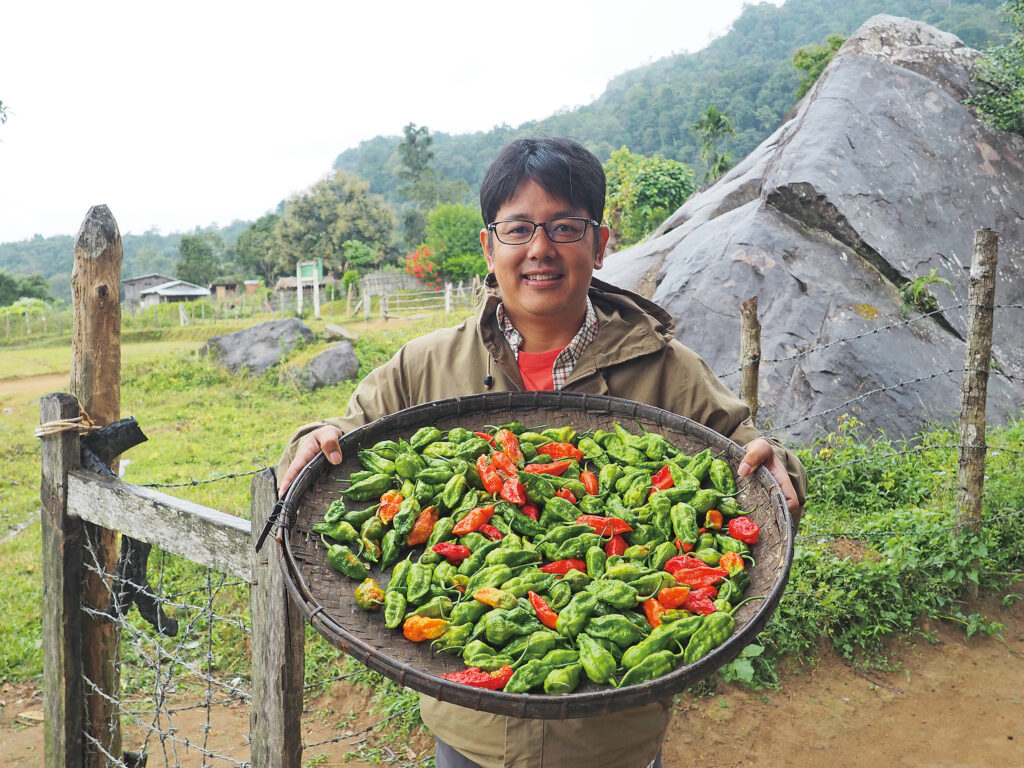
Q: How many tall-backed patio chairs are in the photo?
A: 0